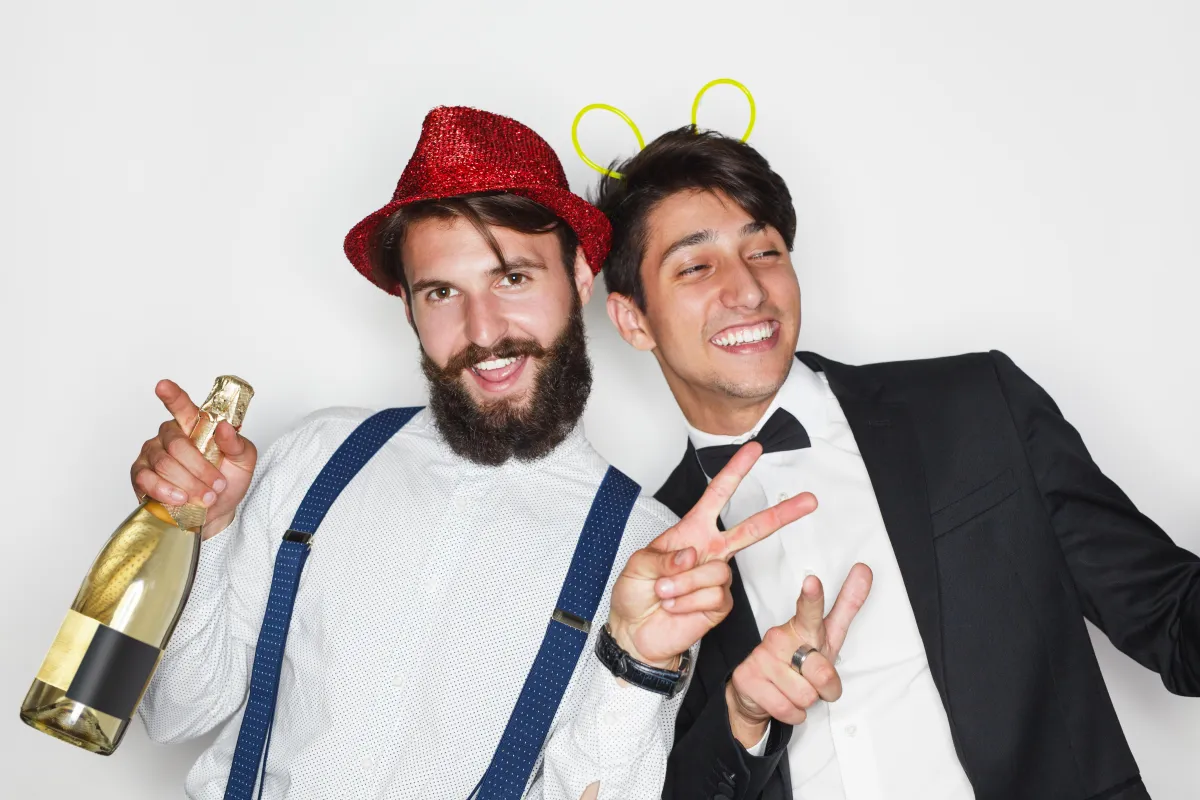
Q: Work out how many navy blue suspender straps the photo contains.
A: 2